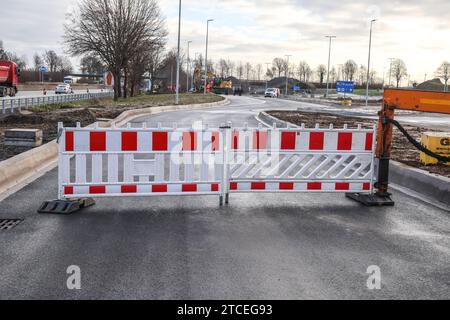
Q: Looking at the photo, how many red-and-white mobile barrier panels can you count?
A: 2